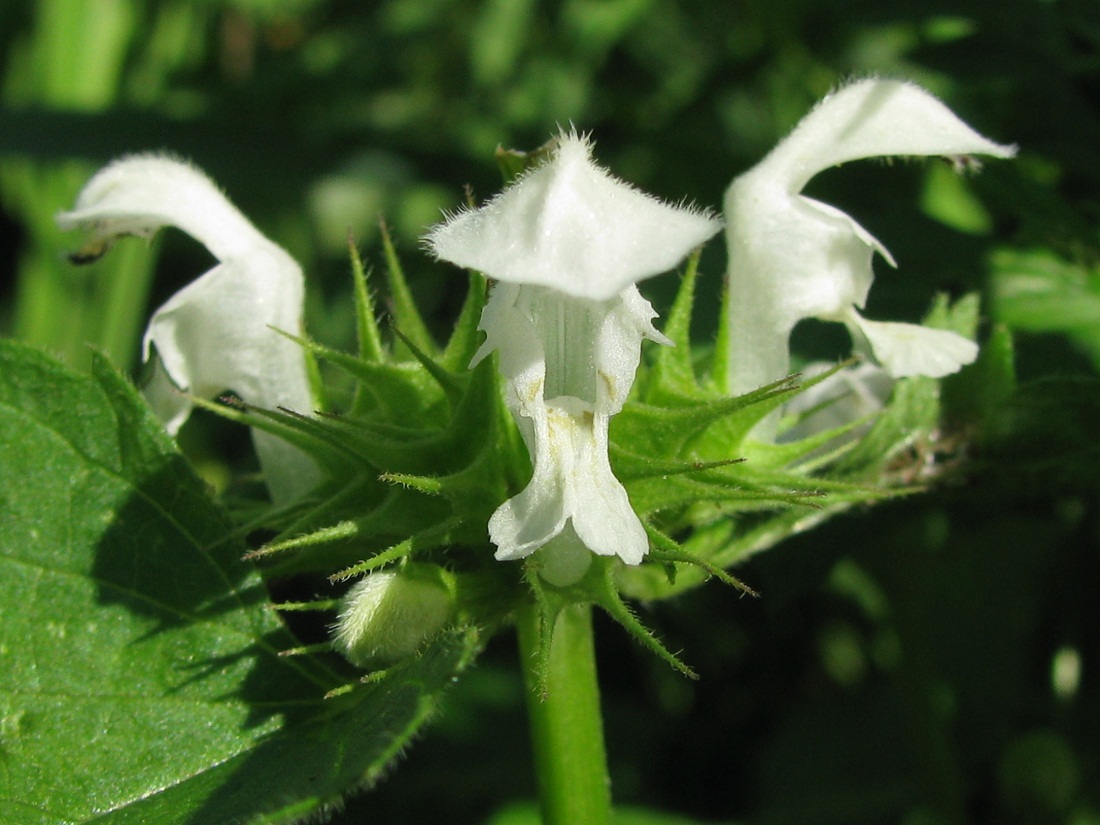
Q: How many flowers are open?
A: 3